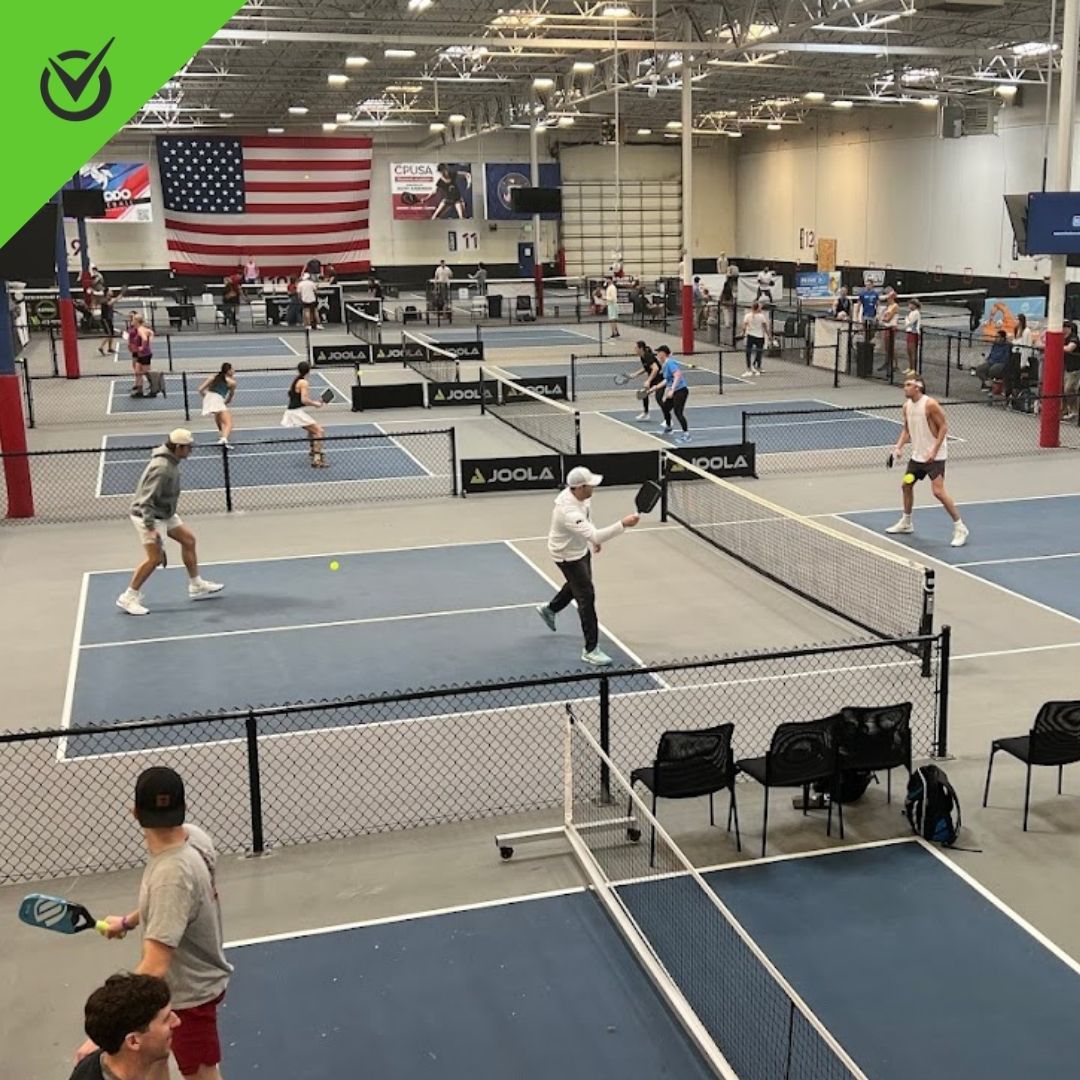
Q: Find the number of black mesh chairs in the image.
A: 4